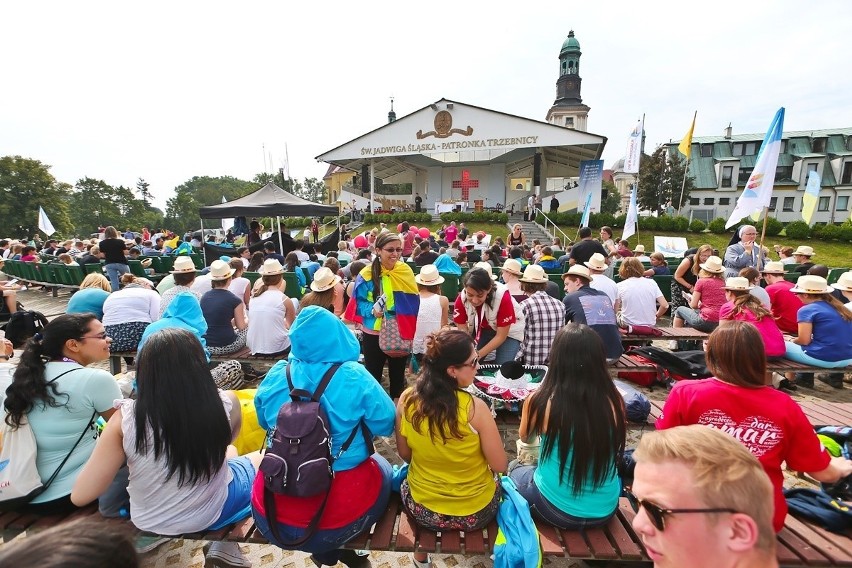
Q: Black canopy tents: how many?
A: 1